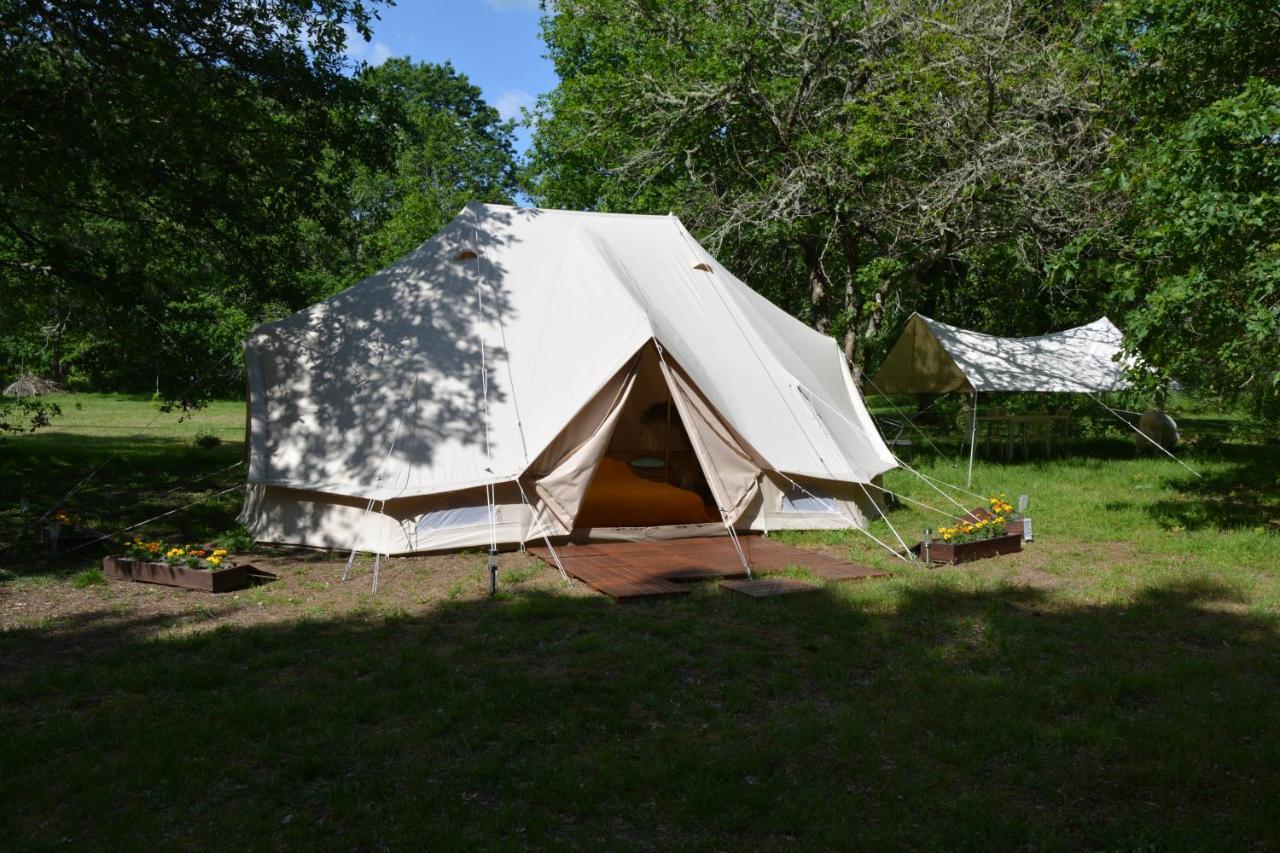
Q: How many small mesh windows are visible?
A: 2